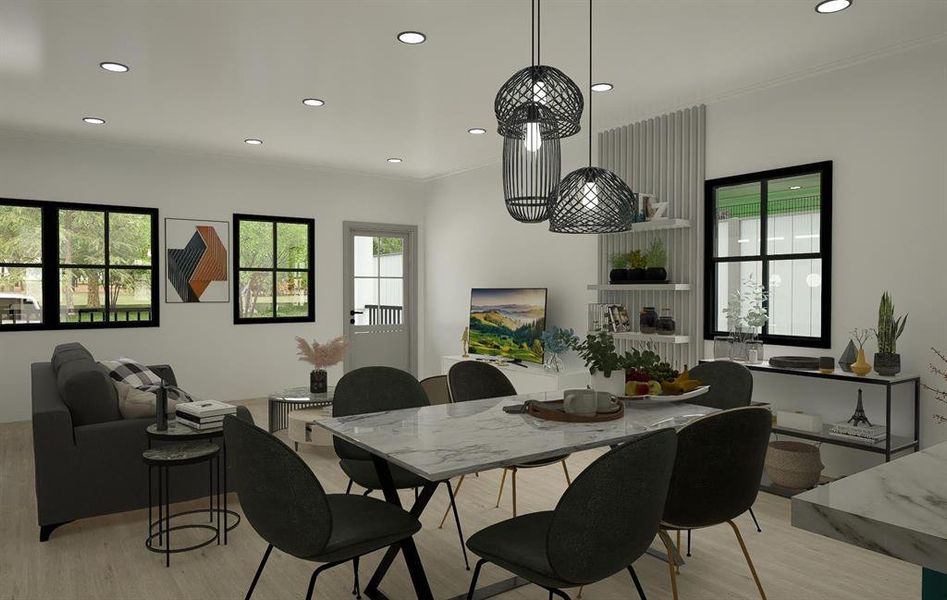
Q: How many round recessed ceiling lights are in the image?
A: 9